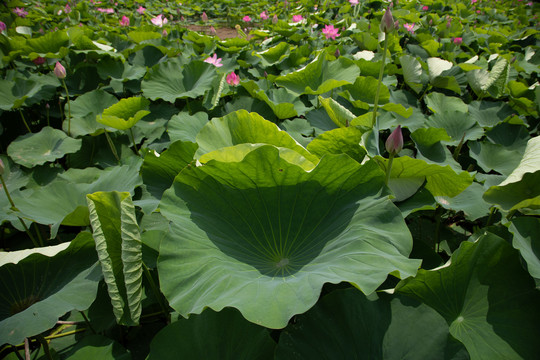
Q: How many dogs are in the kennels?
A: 0